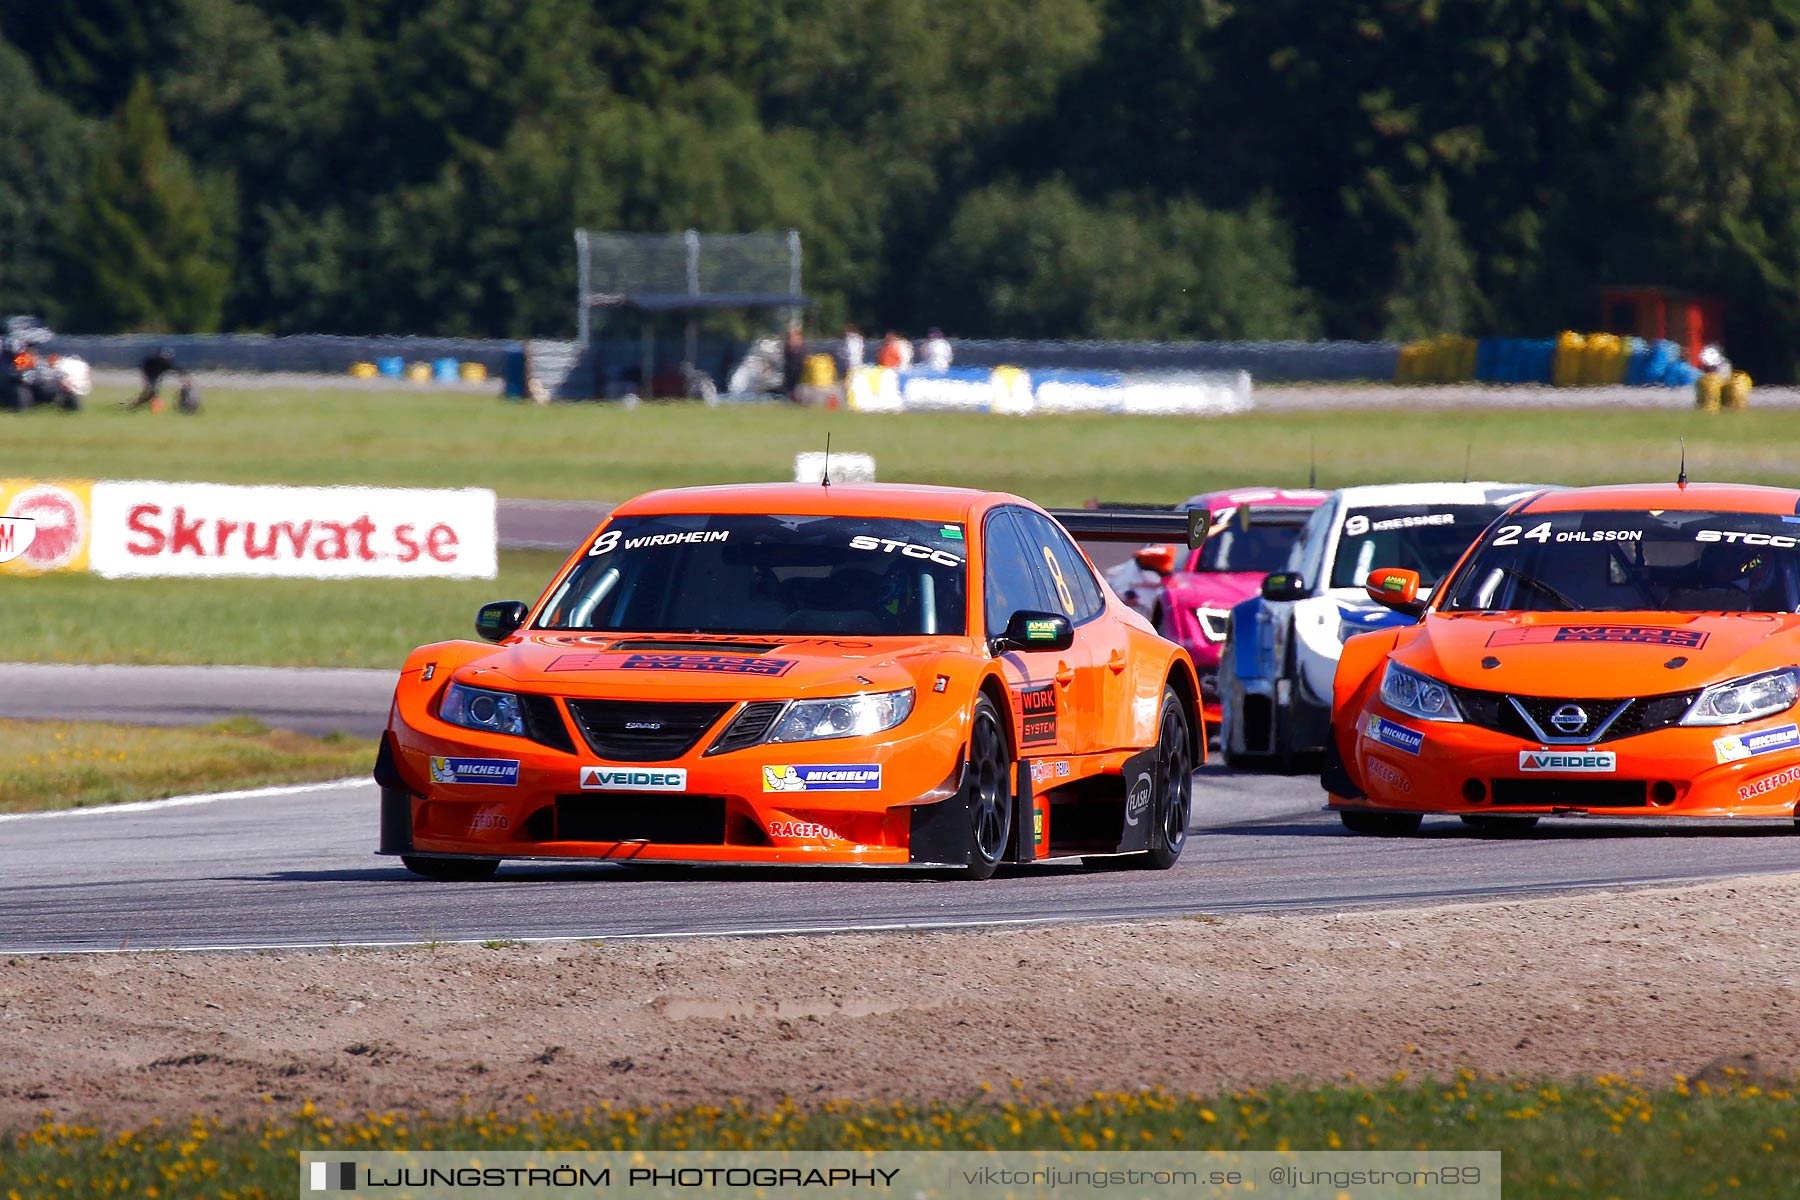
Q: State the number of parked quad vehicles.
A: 1